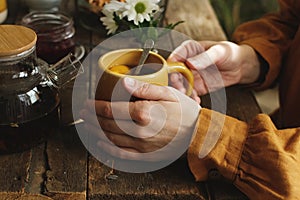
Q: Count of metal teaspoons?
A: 1